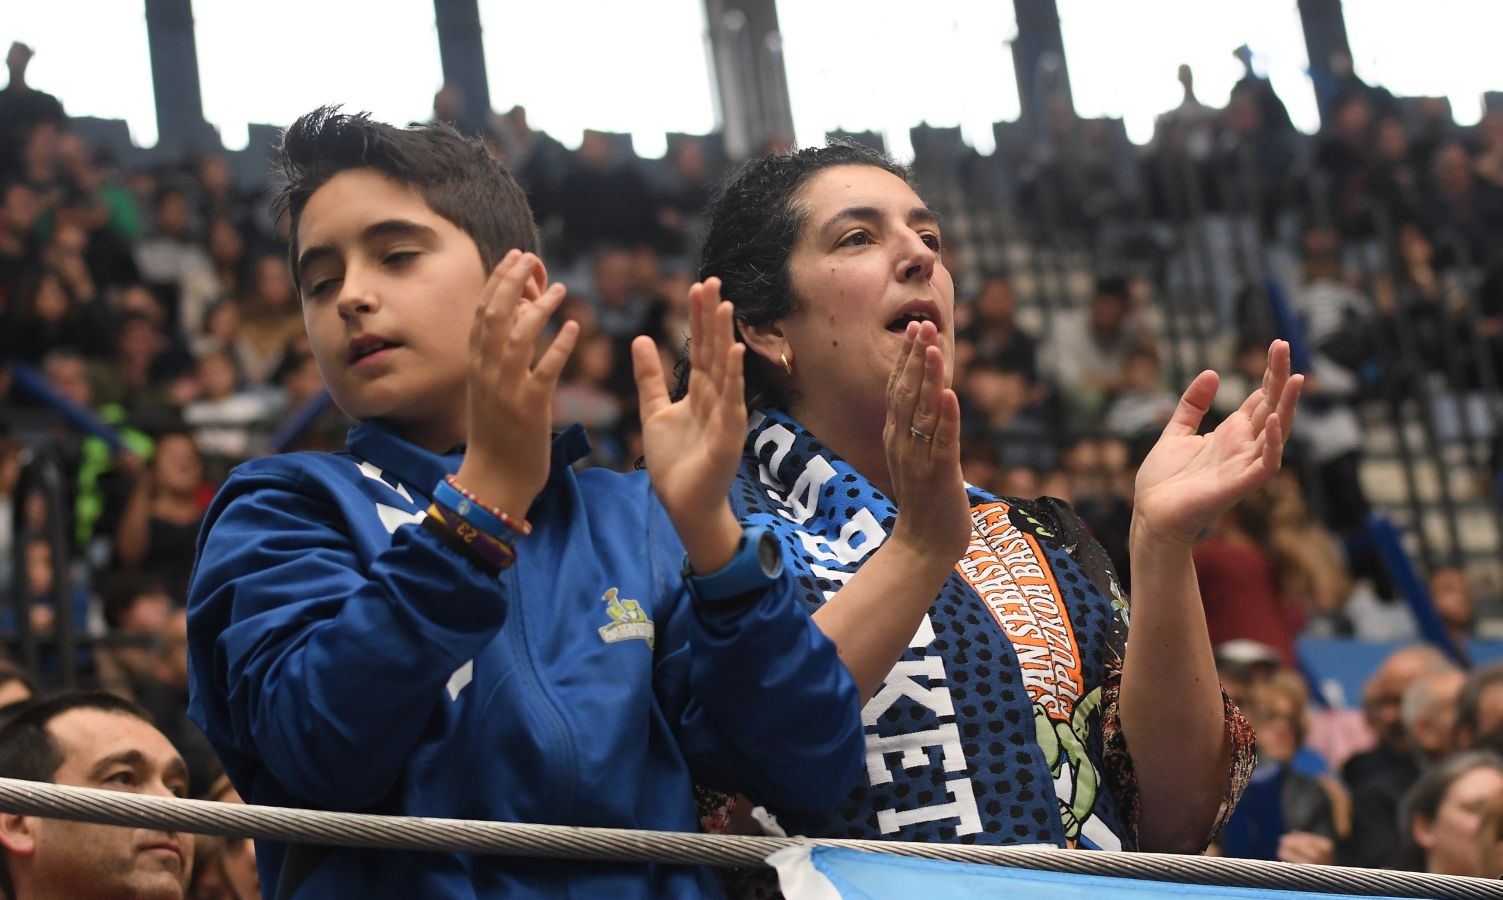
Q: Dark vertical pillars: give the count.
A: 5